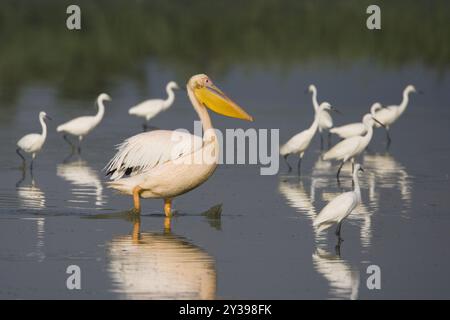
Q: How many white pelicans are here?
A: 1